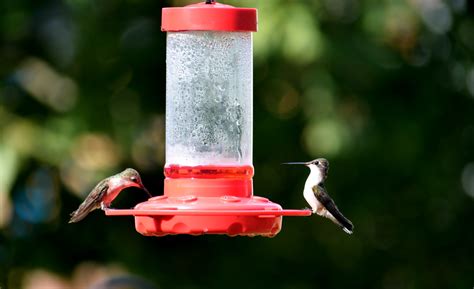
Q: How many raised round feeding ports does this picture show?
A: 4